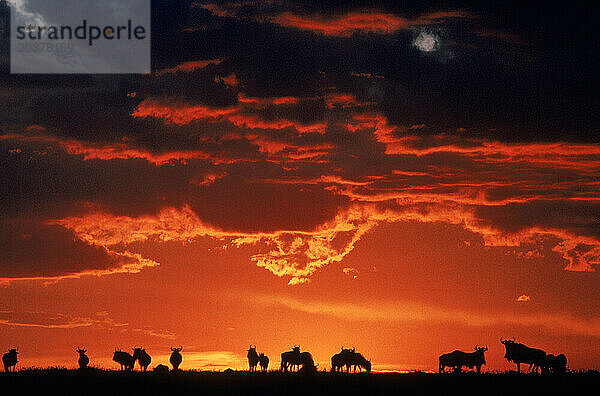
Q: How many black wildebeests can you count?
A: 14